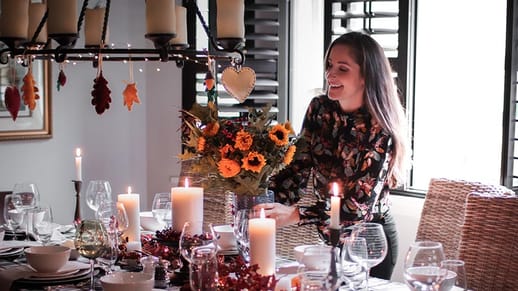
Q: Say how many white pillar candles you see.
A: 3